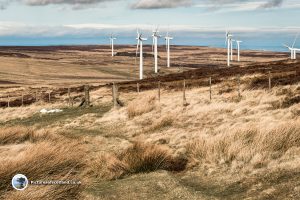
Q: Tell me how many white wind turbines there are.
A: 9